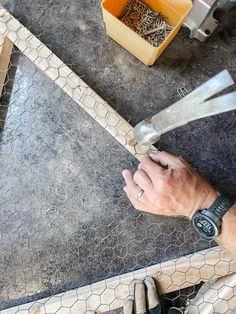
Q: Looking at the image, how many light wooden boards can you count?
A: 3